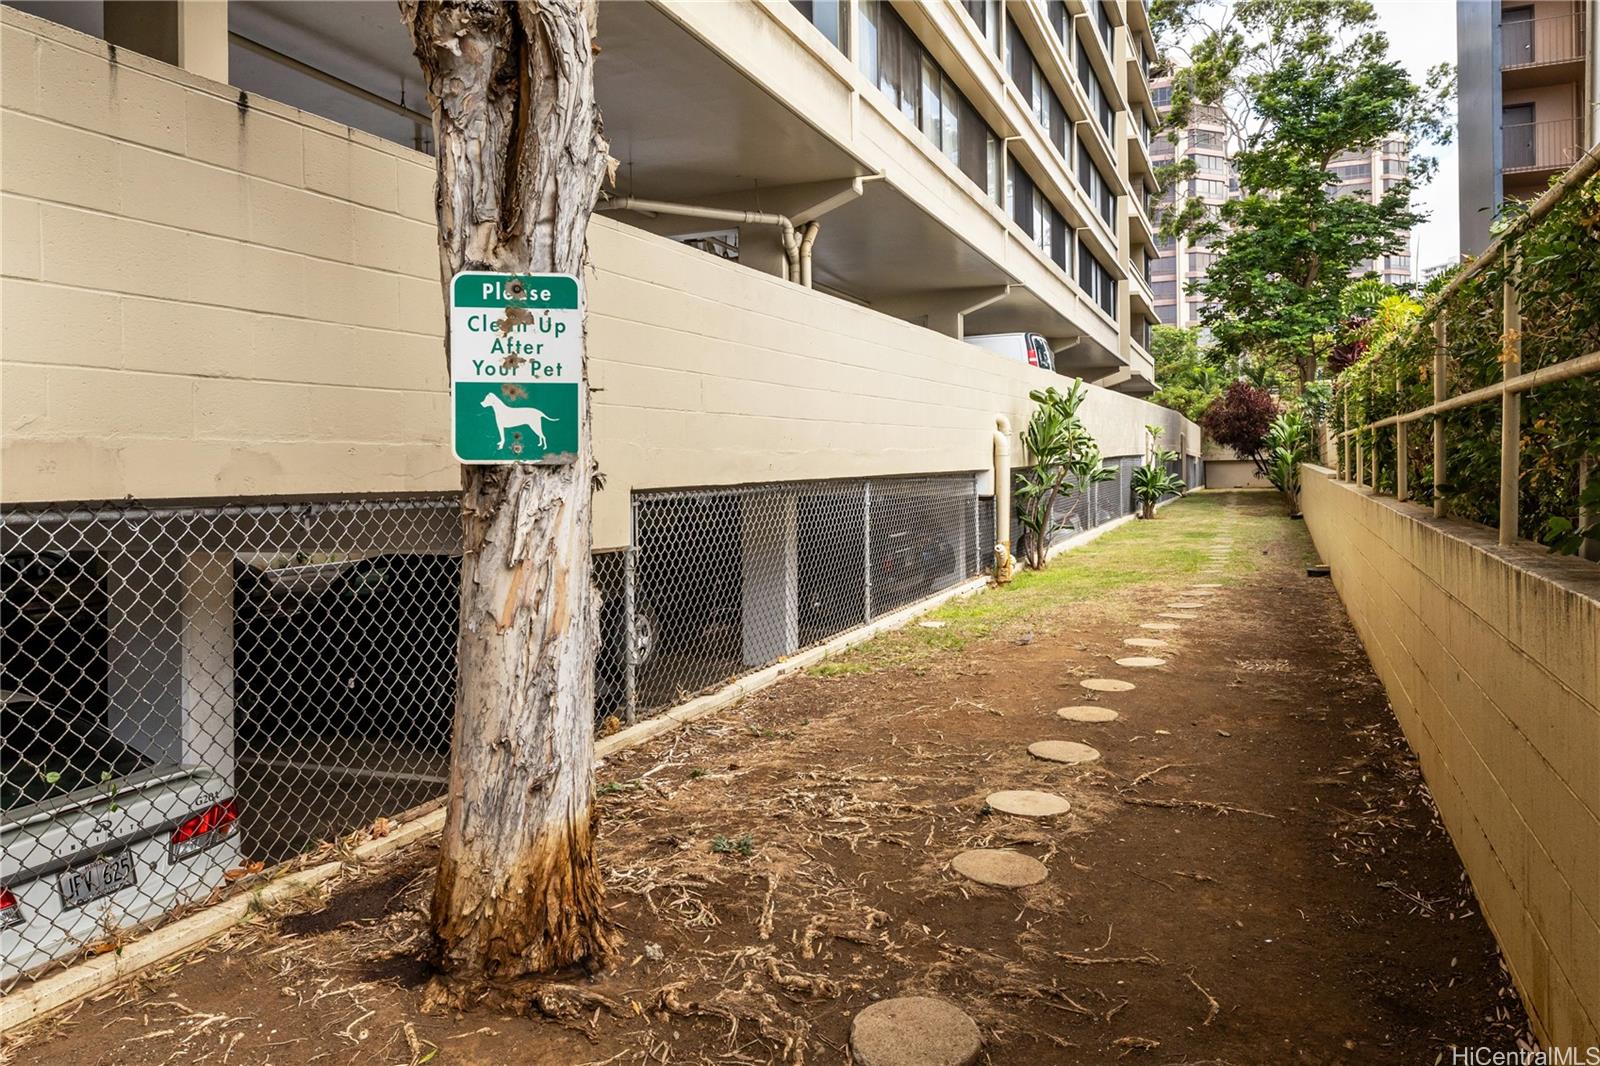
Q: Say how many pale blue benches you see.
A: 0